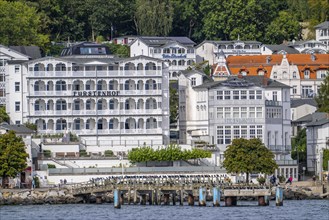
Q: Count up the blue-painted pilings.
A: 4